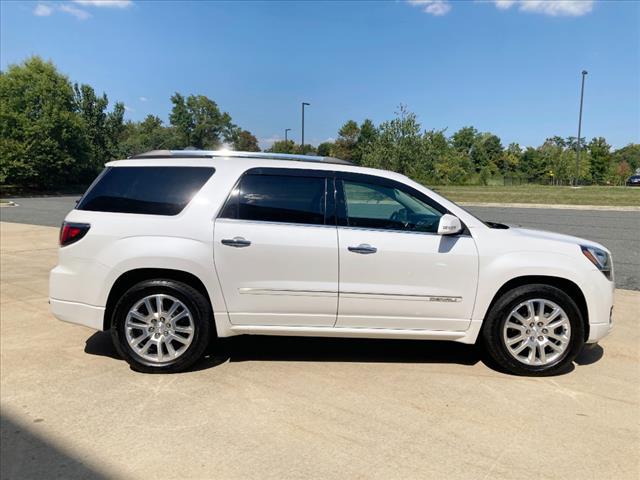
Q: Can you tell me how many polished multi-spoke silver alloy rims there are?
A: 2